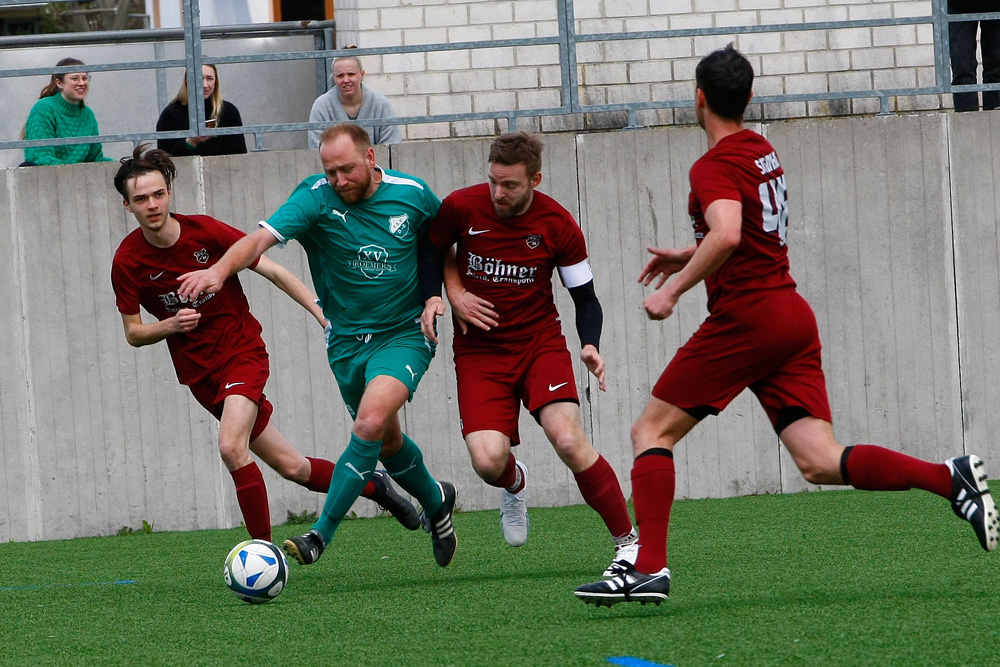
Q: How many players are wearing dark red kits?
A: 3